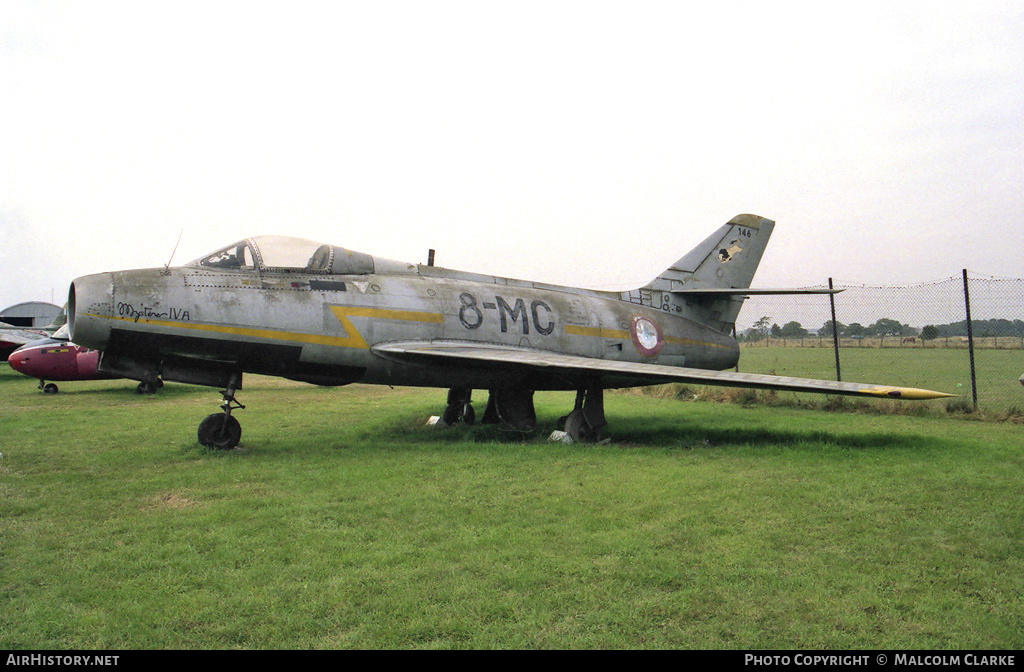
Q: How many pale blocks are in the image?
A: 2